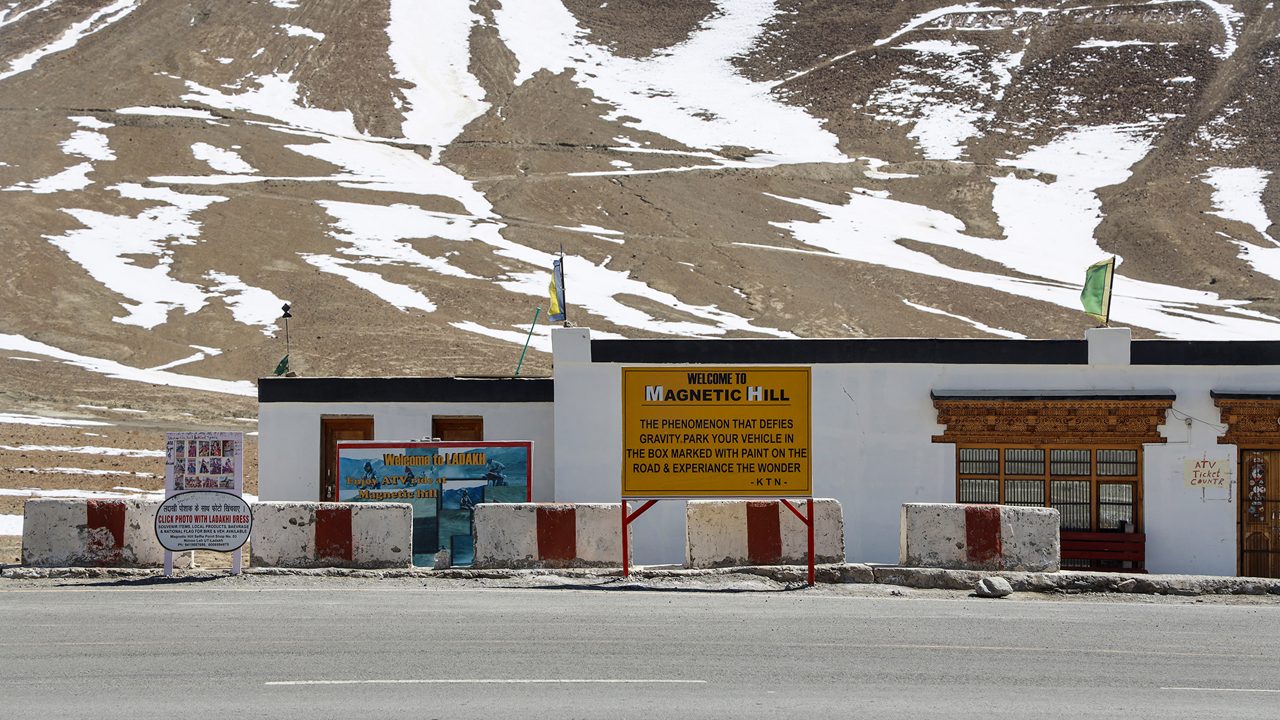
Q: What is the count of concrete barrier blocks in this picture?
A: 5